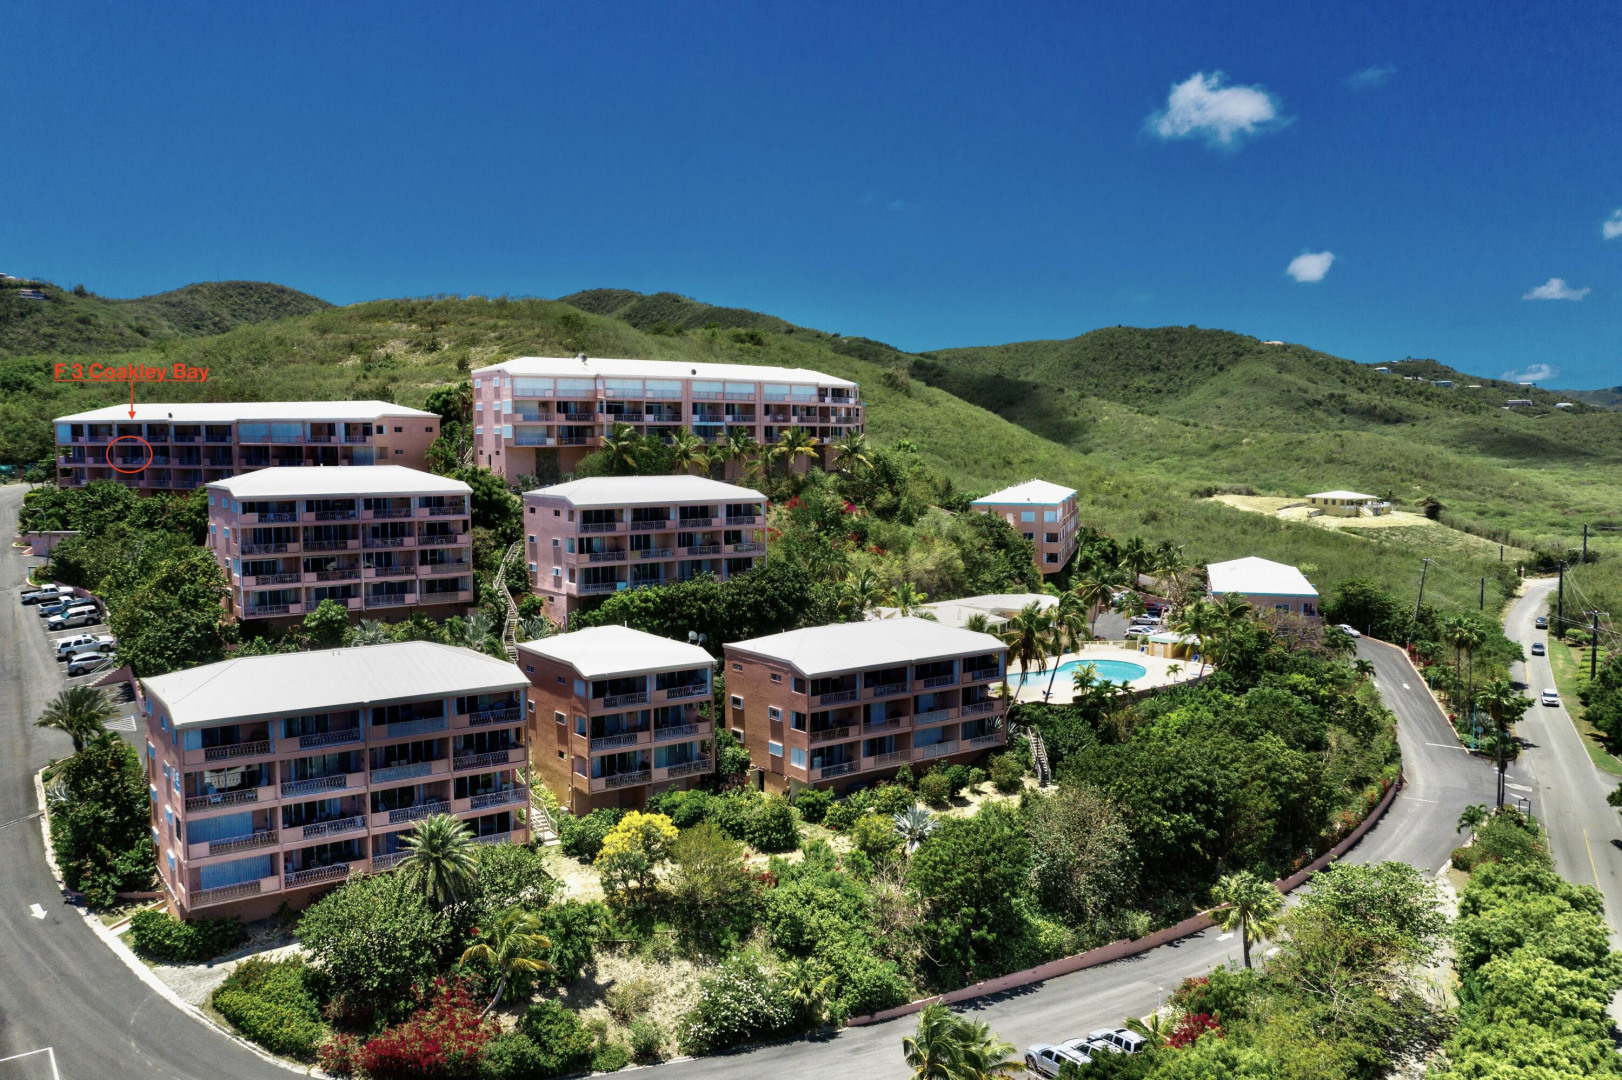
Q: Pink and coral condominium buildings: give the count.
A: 9